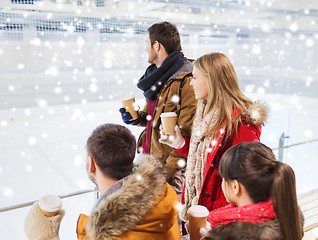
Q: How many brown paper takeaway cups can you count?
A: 4